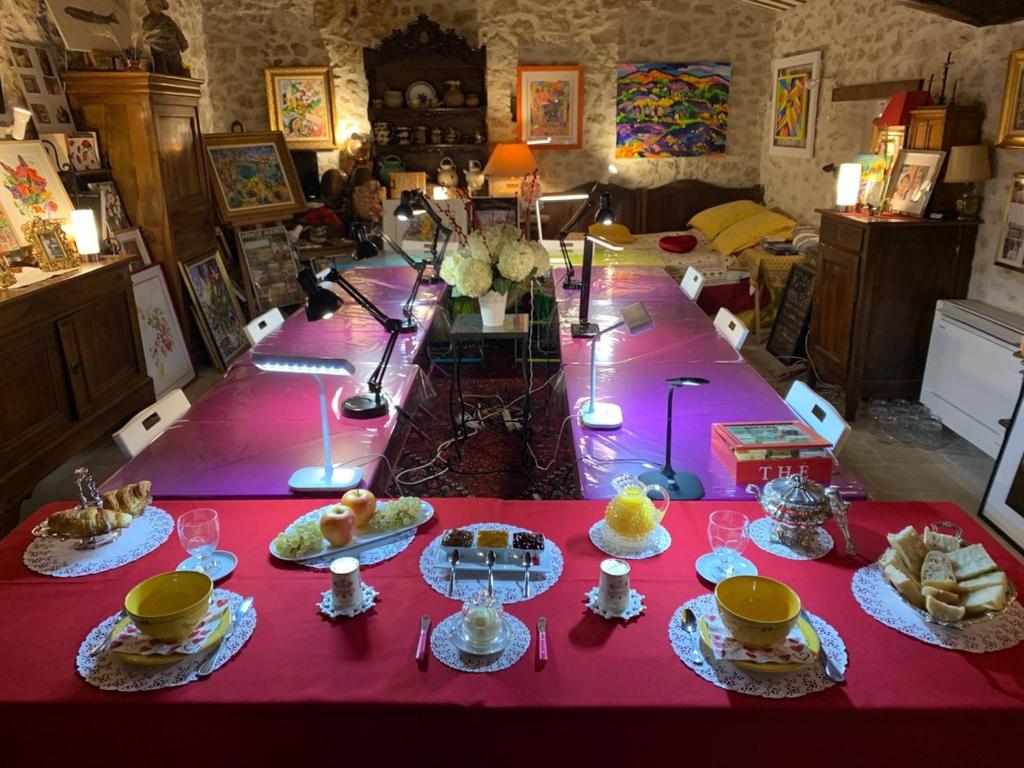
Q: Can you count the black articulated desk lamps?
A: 5